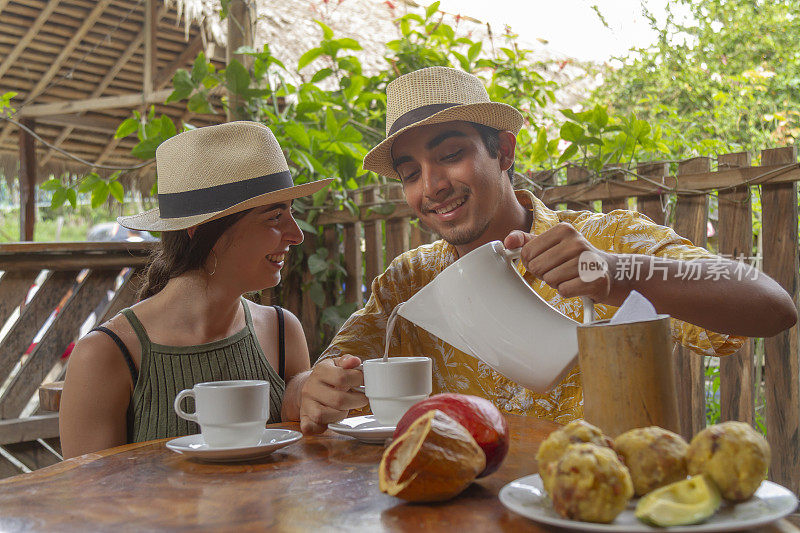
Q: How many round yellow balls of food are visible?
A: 4